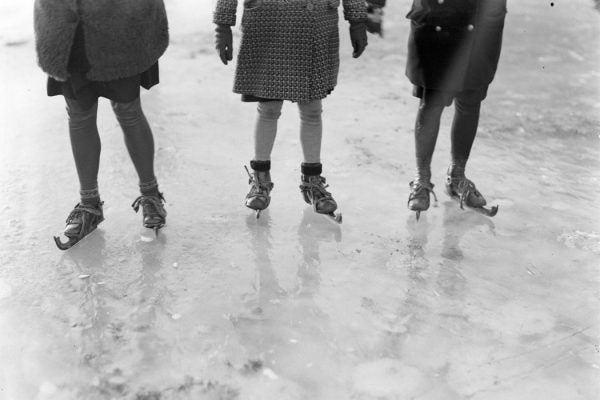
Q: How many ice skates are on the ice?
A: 6